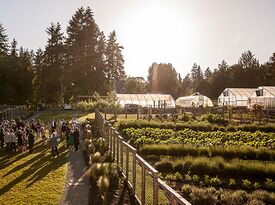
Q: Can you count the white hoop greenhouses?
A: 4